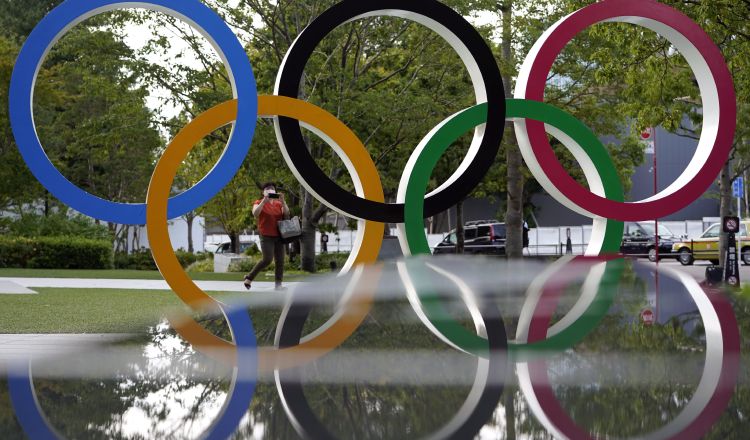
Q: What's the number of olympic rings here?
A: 5